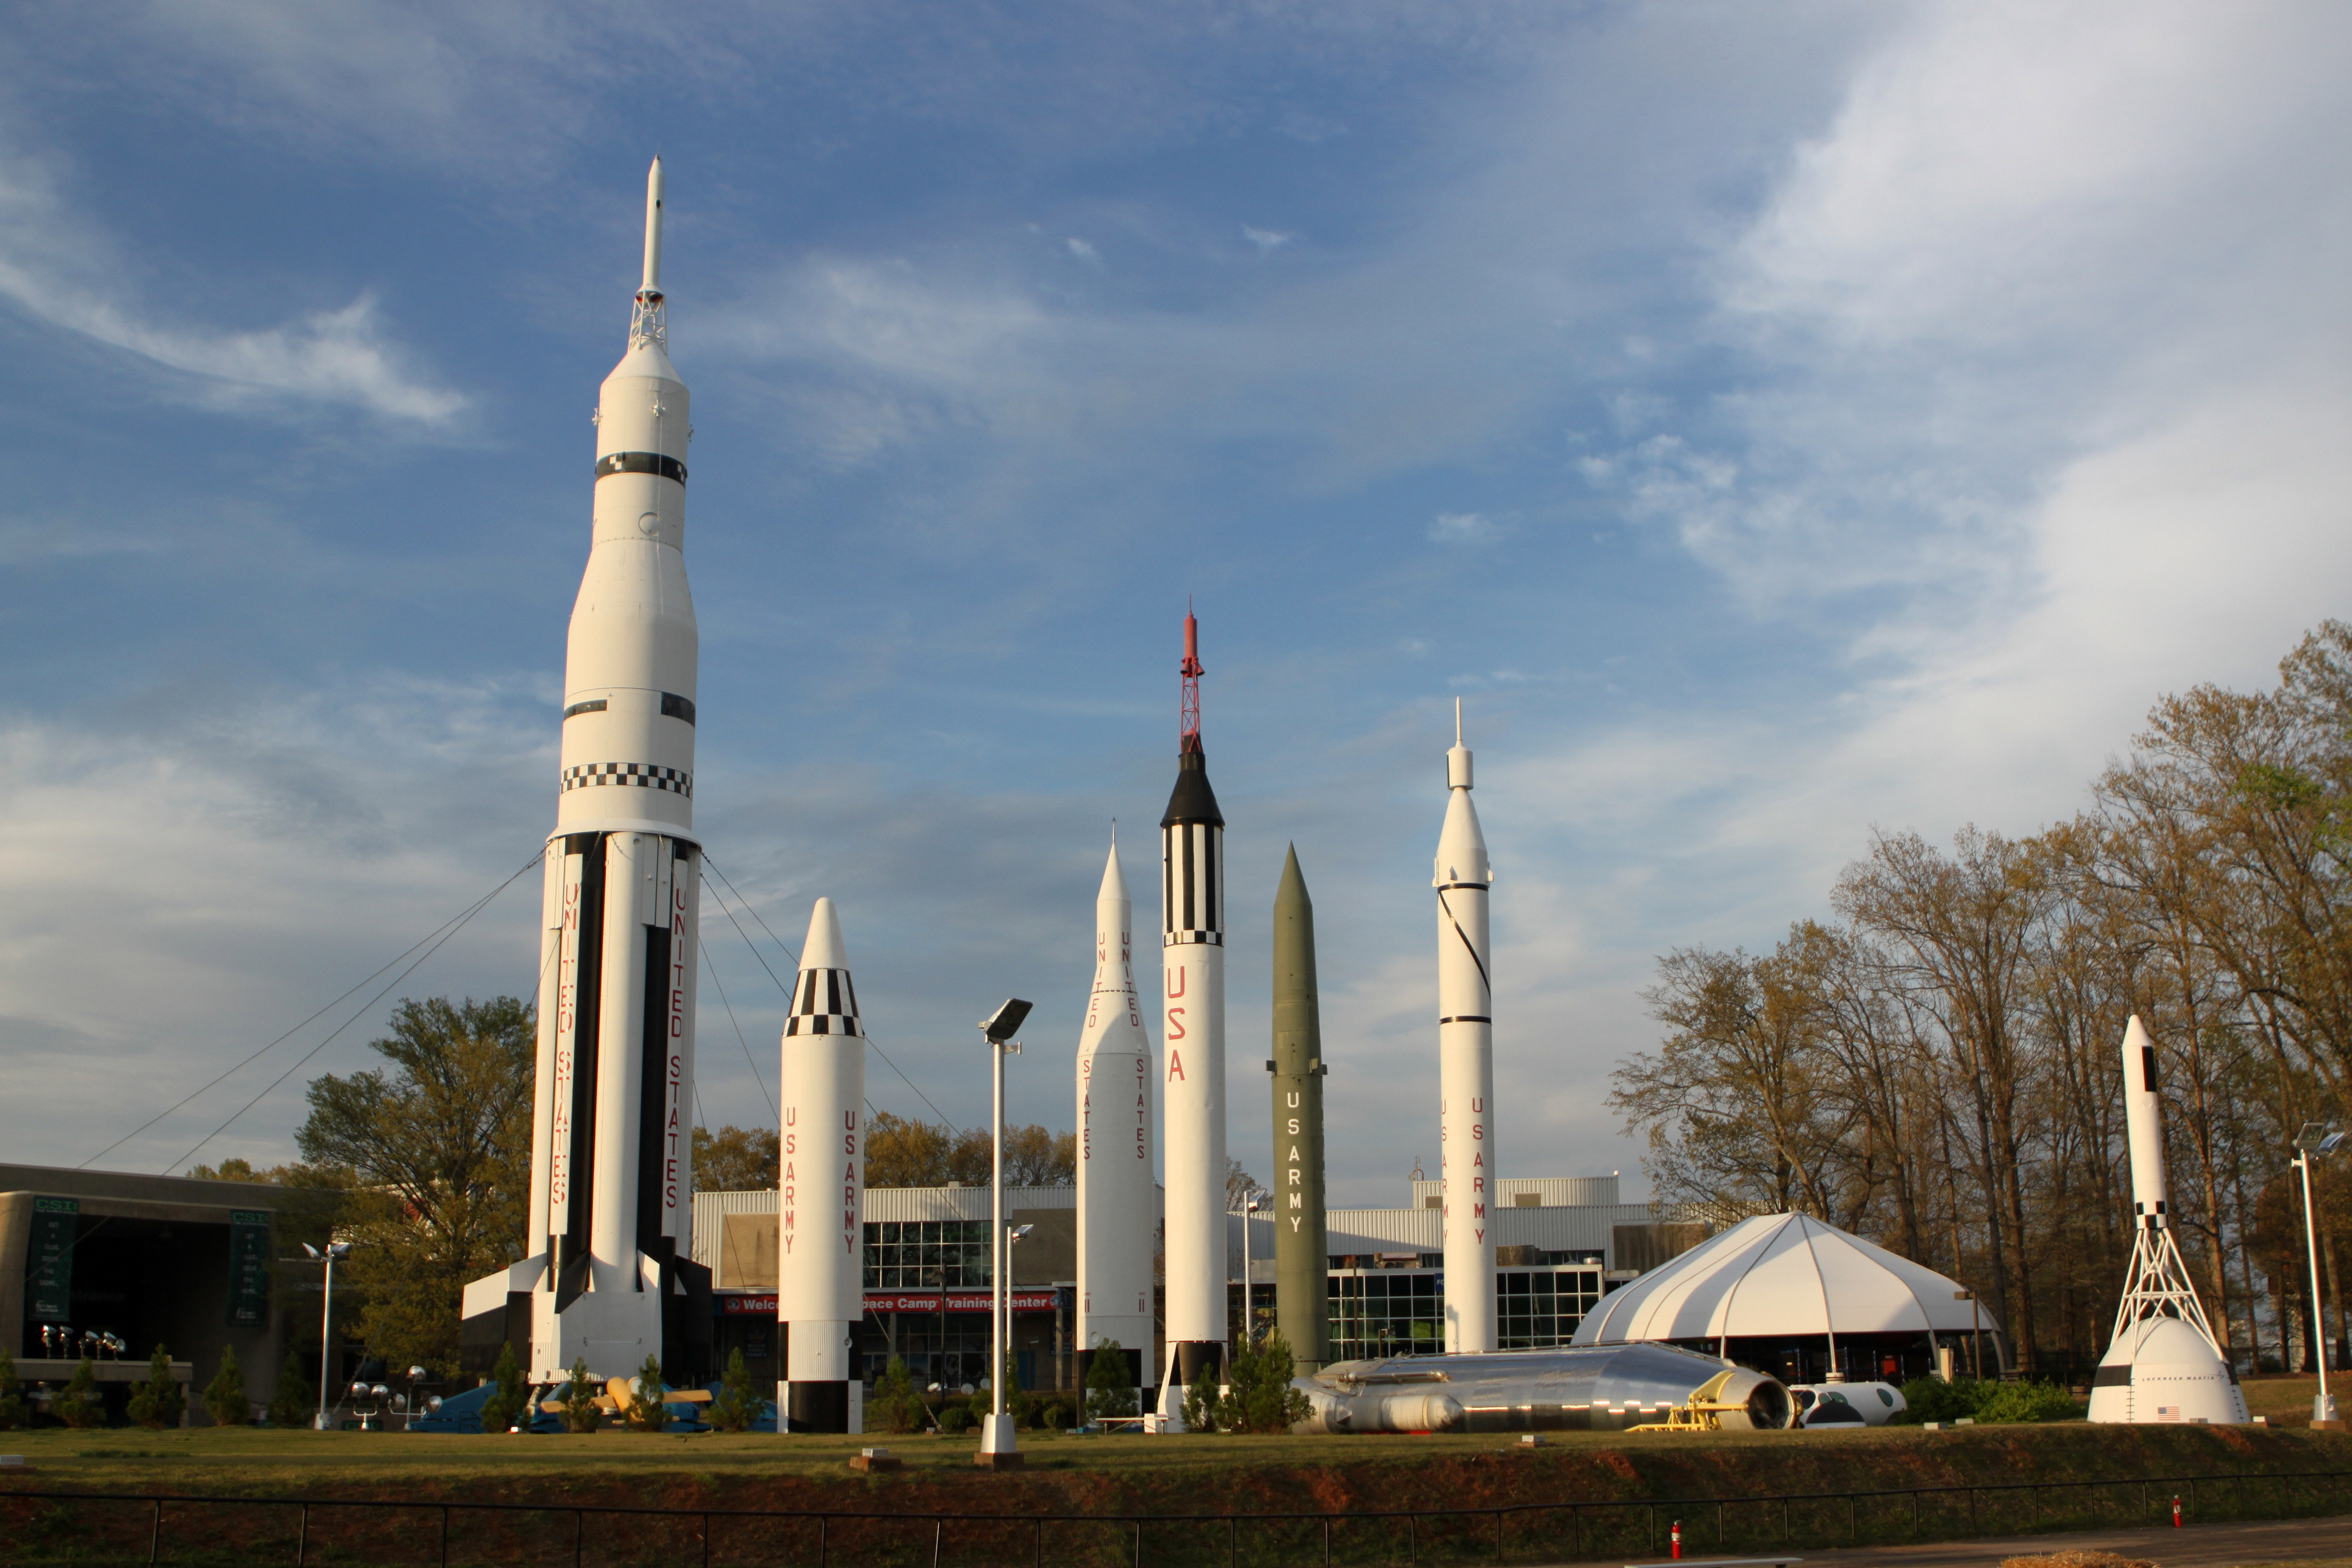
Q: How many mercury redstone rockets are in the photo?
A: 1